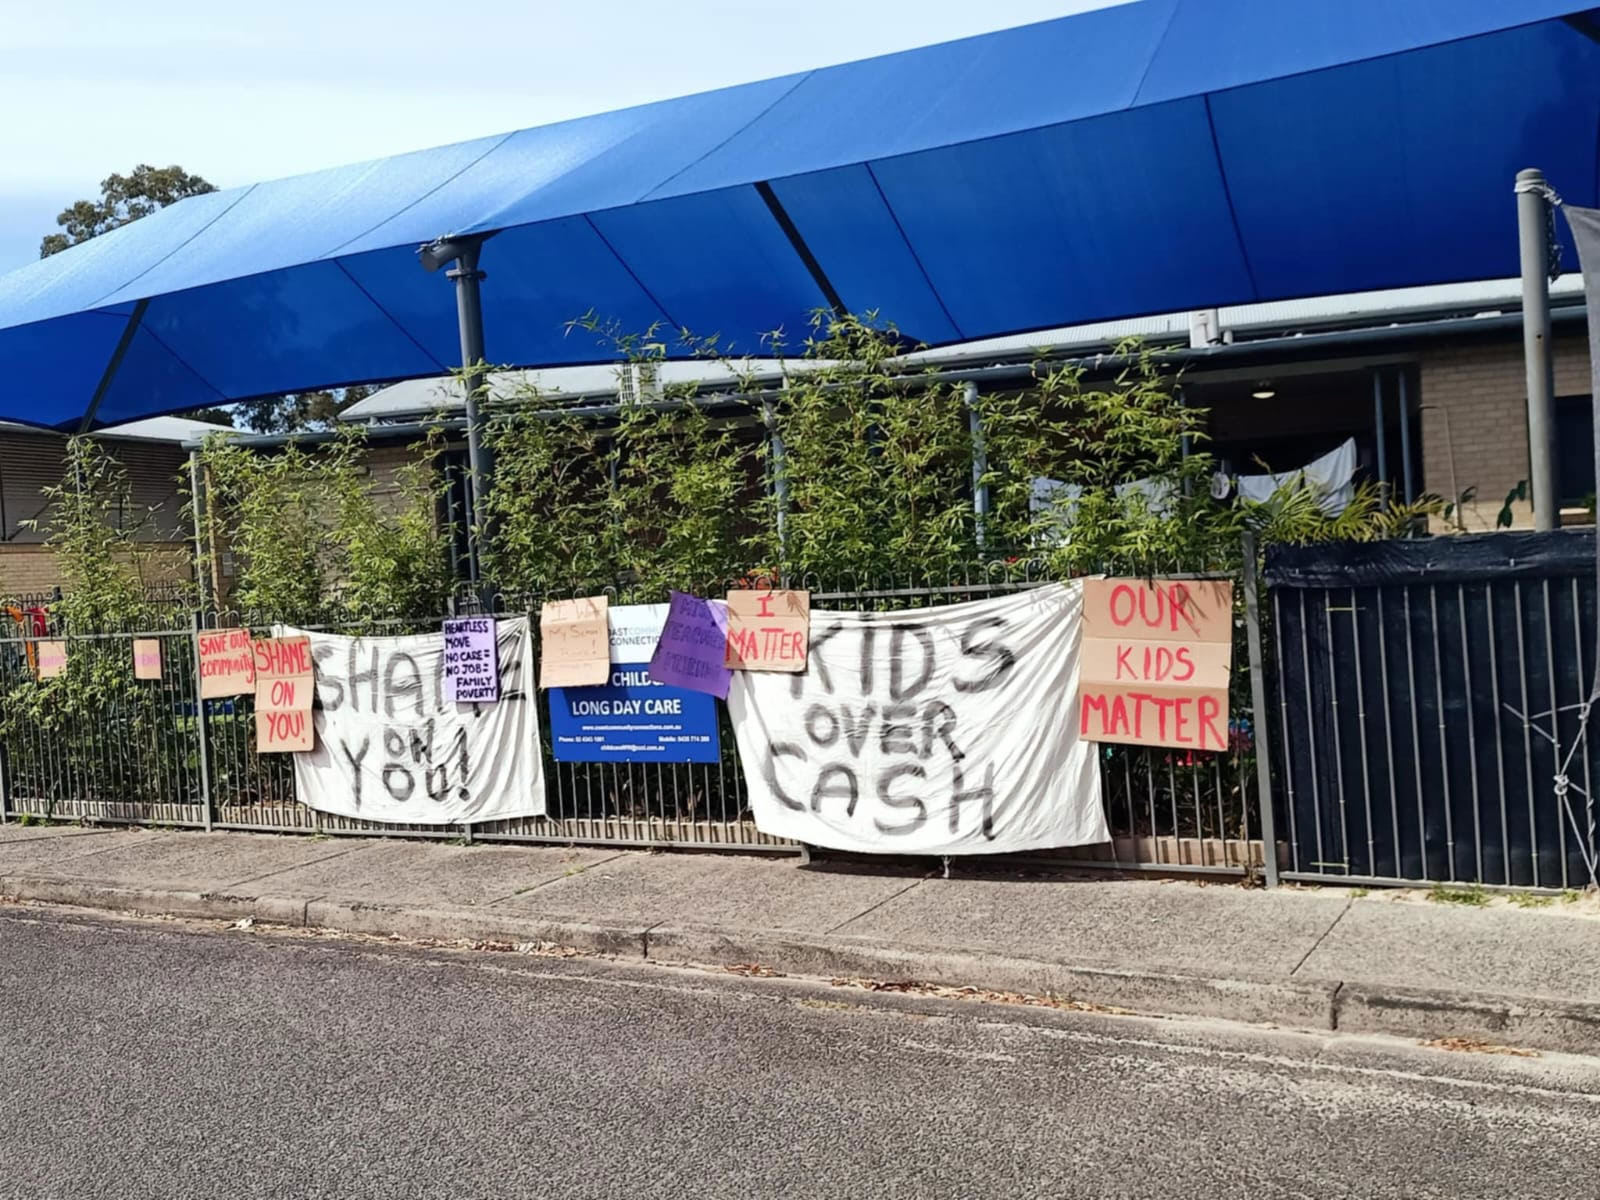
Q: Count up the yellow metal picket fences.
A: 0